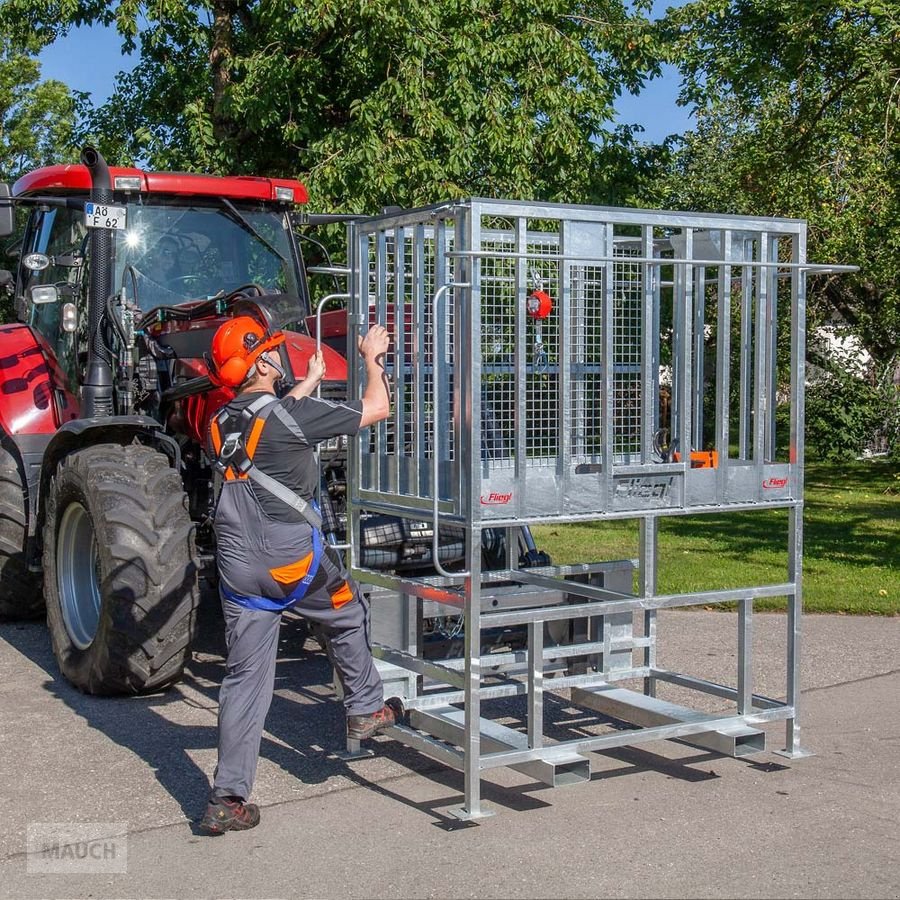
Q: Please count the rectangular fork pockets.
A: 2